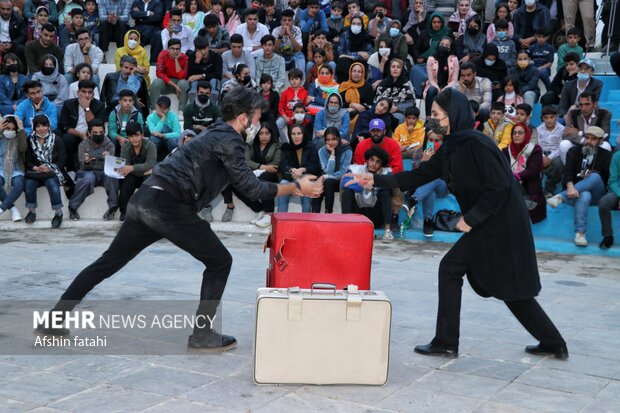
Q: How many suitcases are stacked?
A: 2